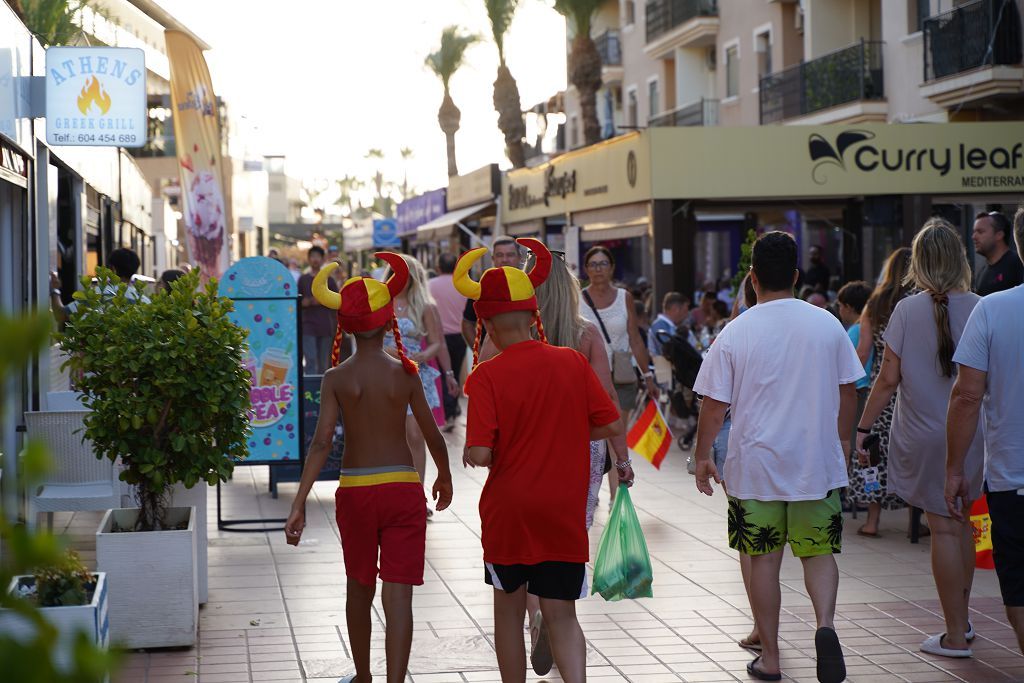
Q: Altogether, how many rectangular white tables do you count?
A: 1